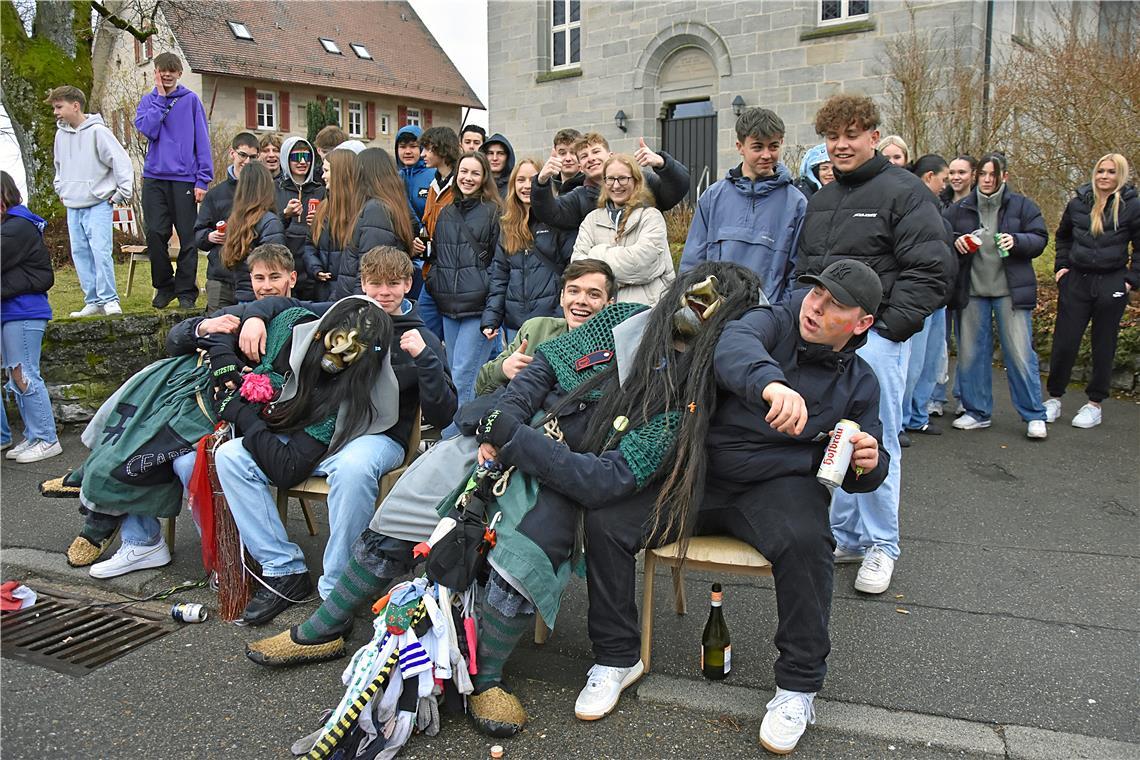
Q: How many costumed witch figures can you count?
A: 2